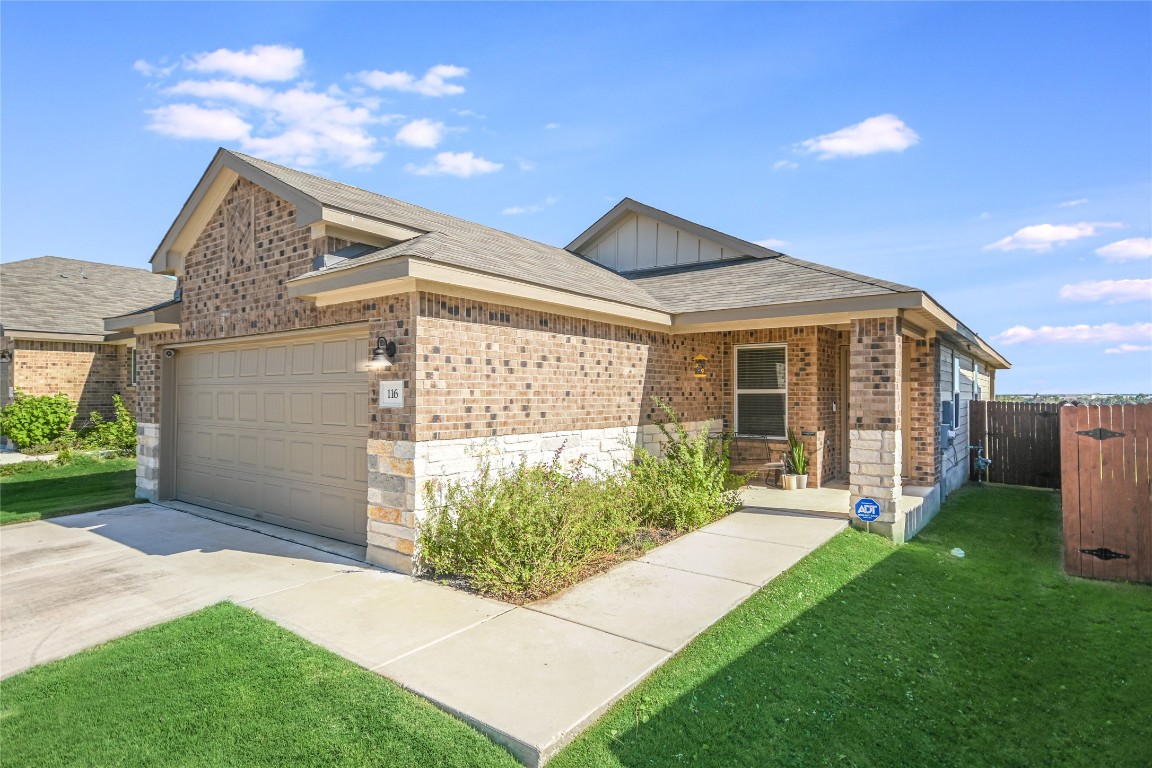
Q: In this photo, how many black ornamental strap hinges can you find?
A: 2